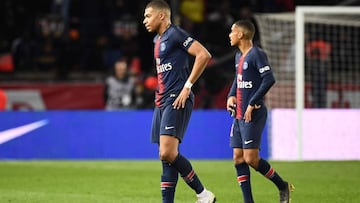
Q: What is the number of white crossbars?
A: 1